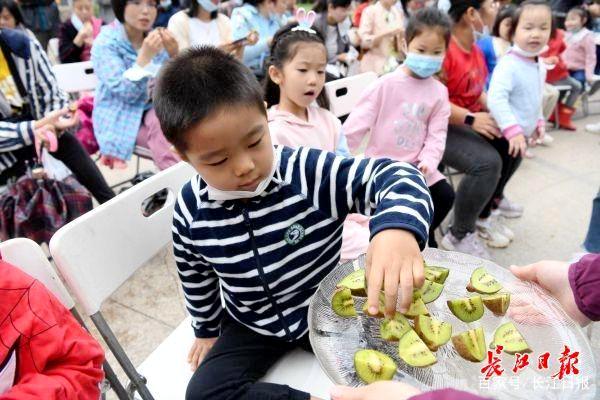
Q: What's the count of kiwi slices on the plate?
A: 15